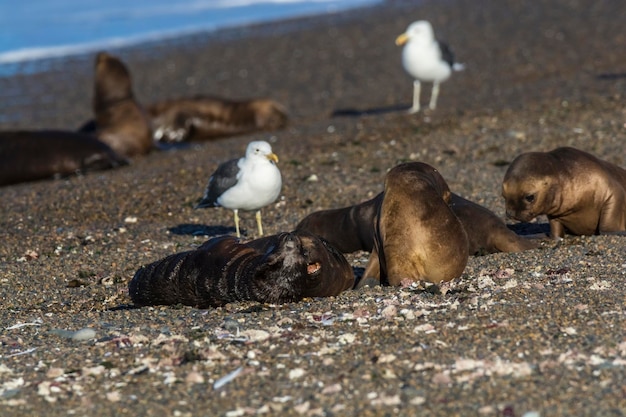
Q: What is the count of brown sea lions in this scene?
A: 7